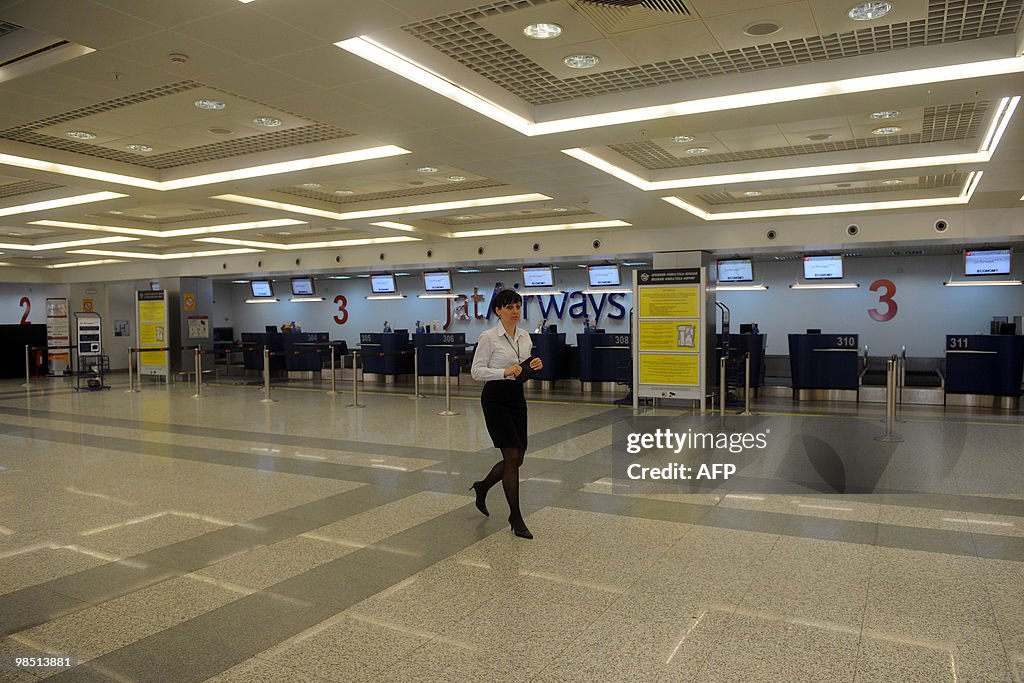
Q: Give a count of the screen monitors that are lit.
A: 9